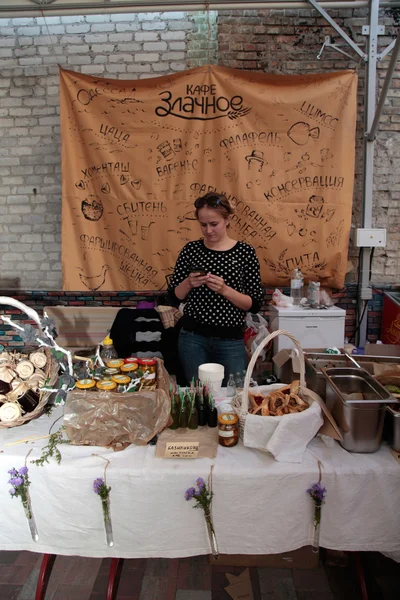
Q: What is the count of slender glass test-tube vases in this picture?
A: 4